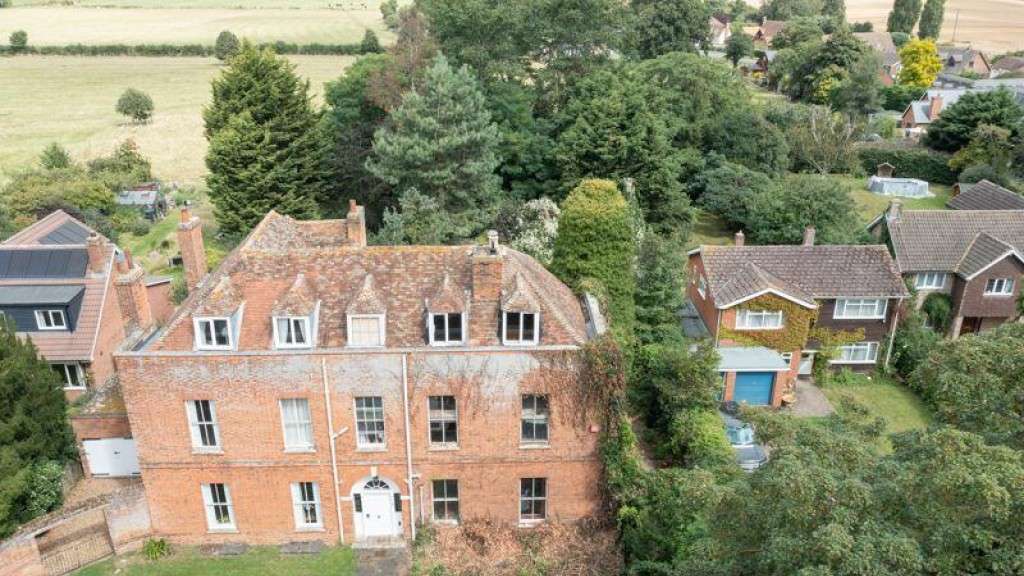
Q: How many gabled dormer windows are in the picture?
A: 5